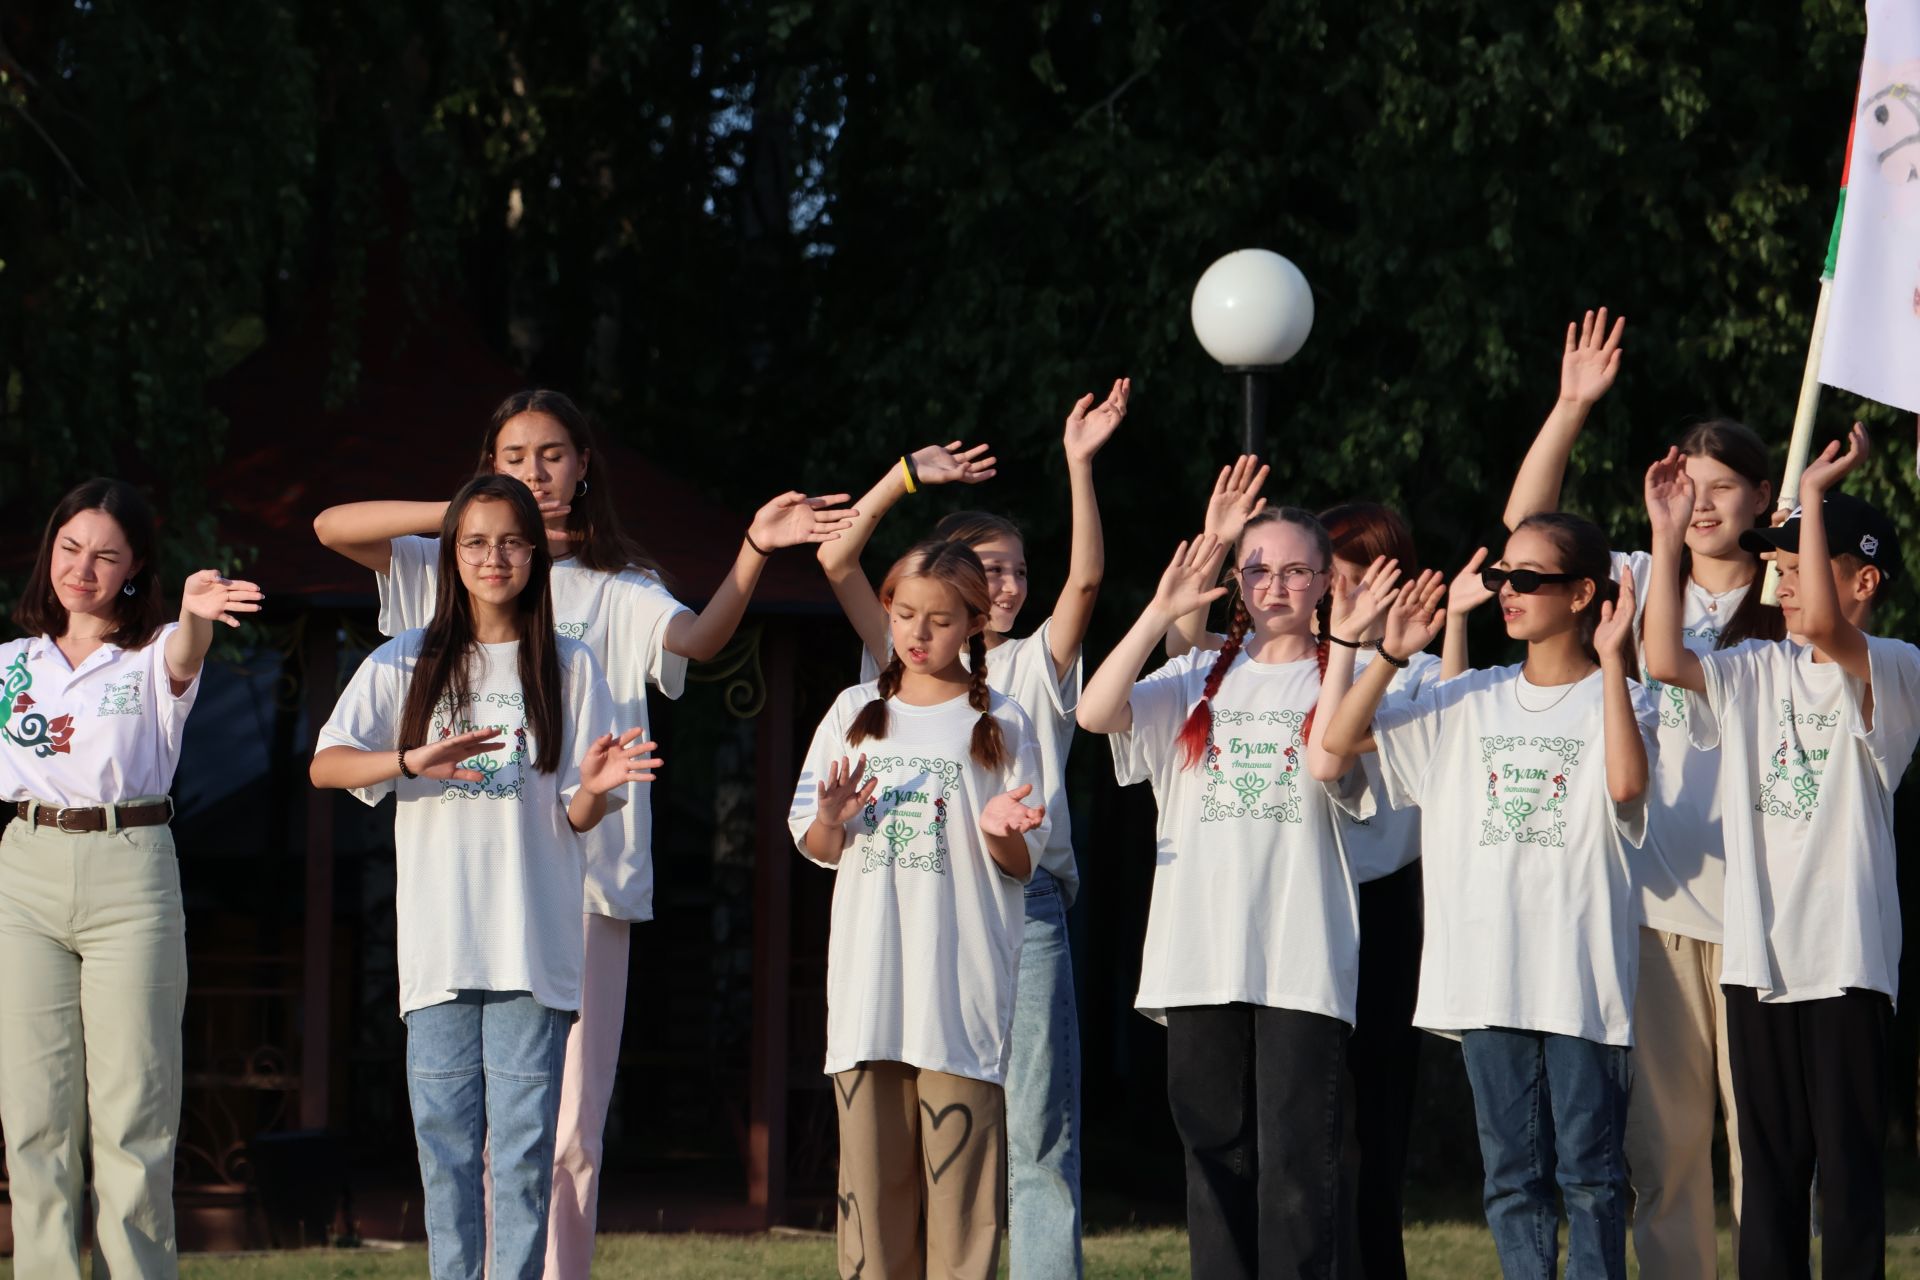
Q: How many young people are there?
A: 10